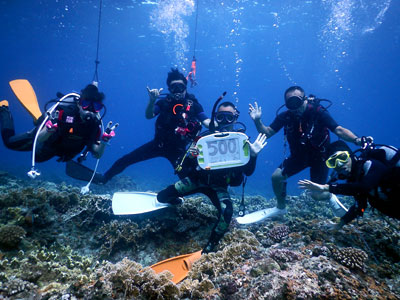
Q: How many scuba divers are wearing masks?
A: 5